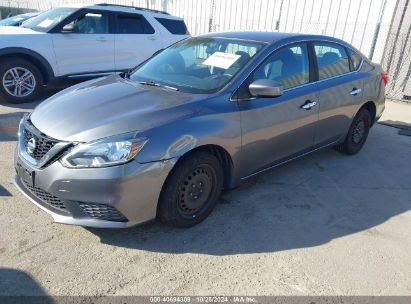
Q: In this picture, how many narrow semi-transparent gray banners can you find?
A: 1